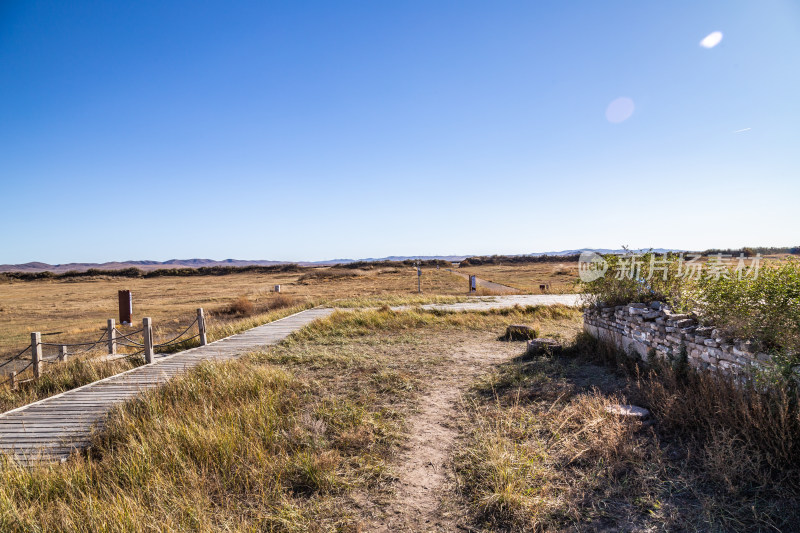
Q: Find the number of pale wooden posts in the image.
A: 6